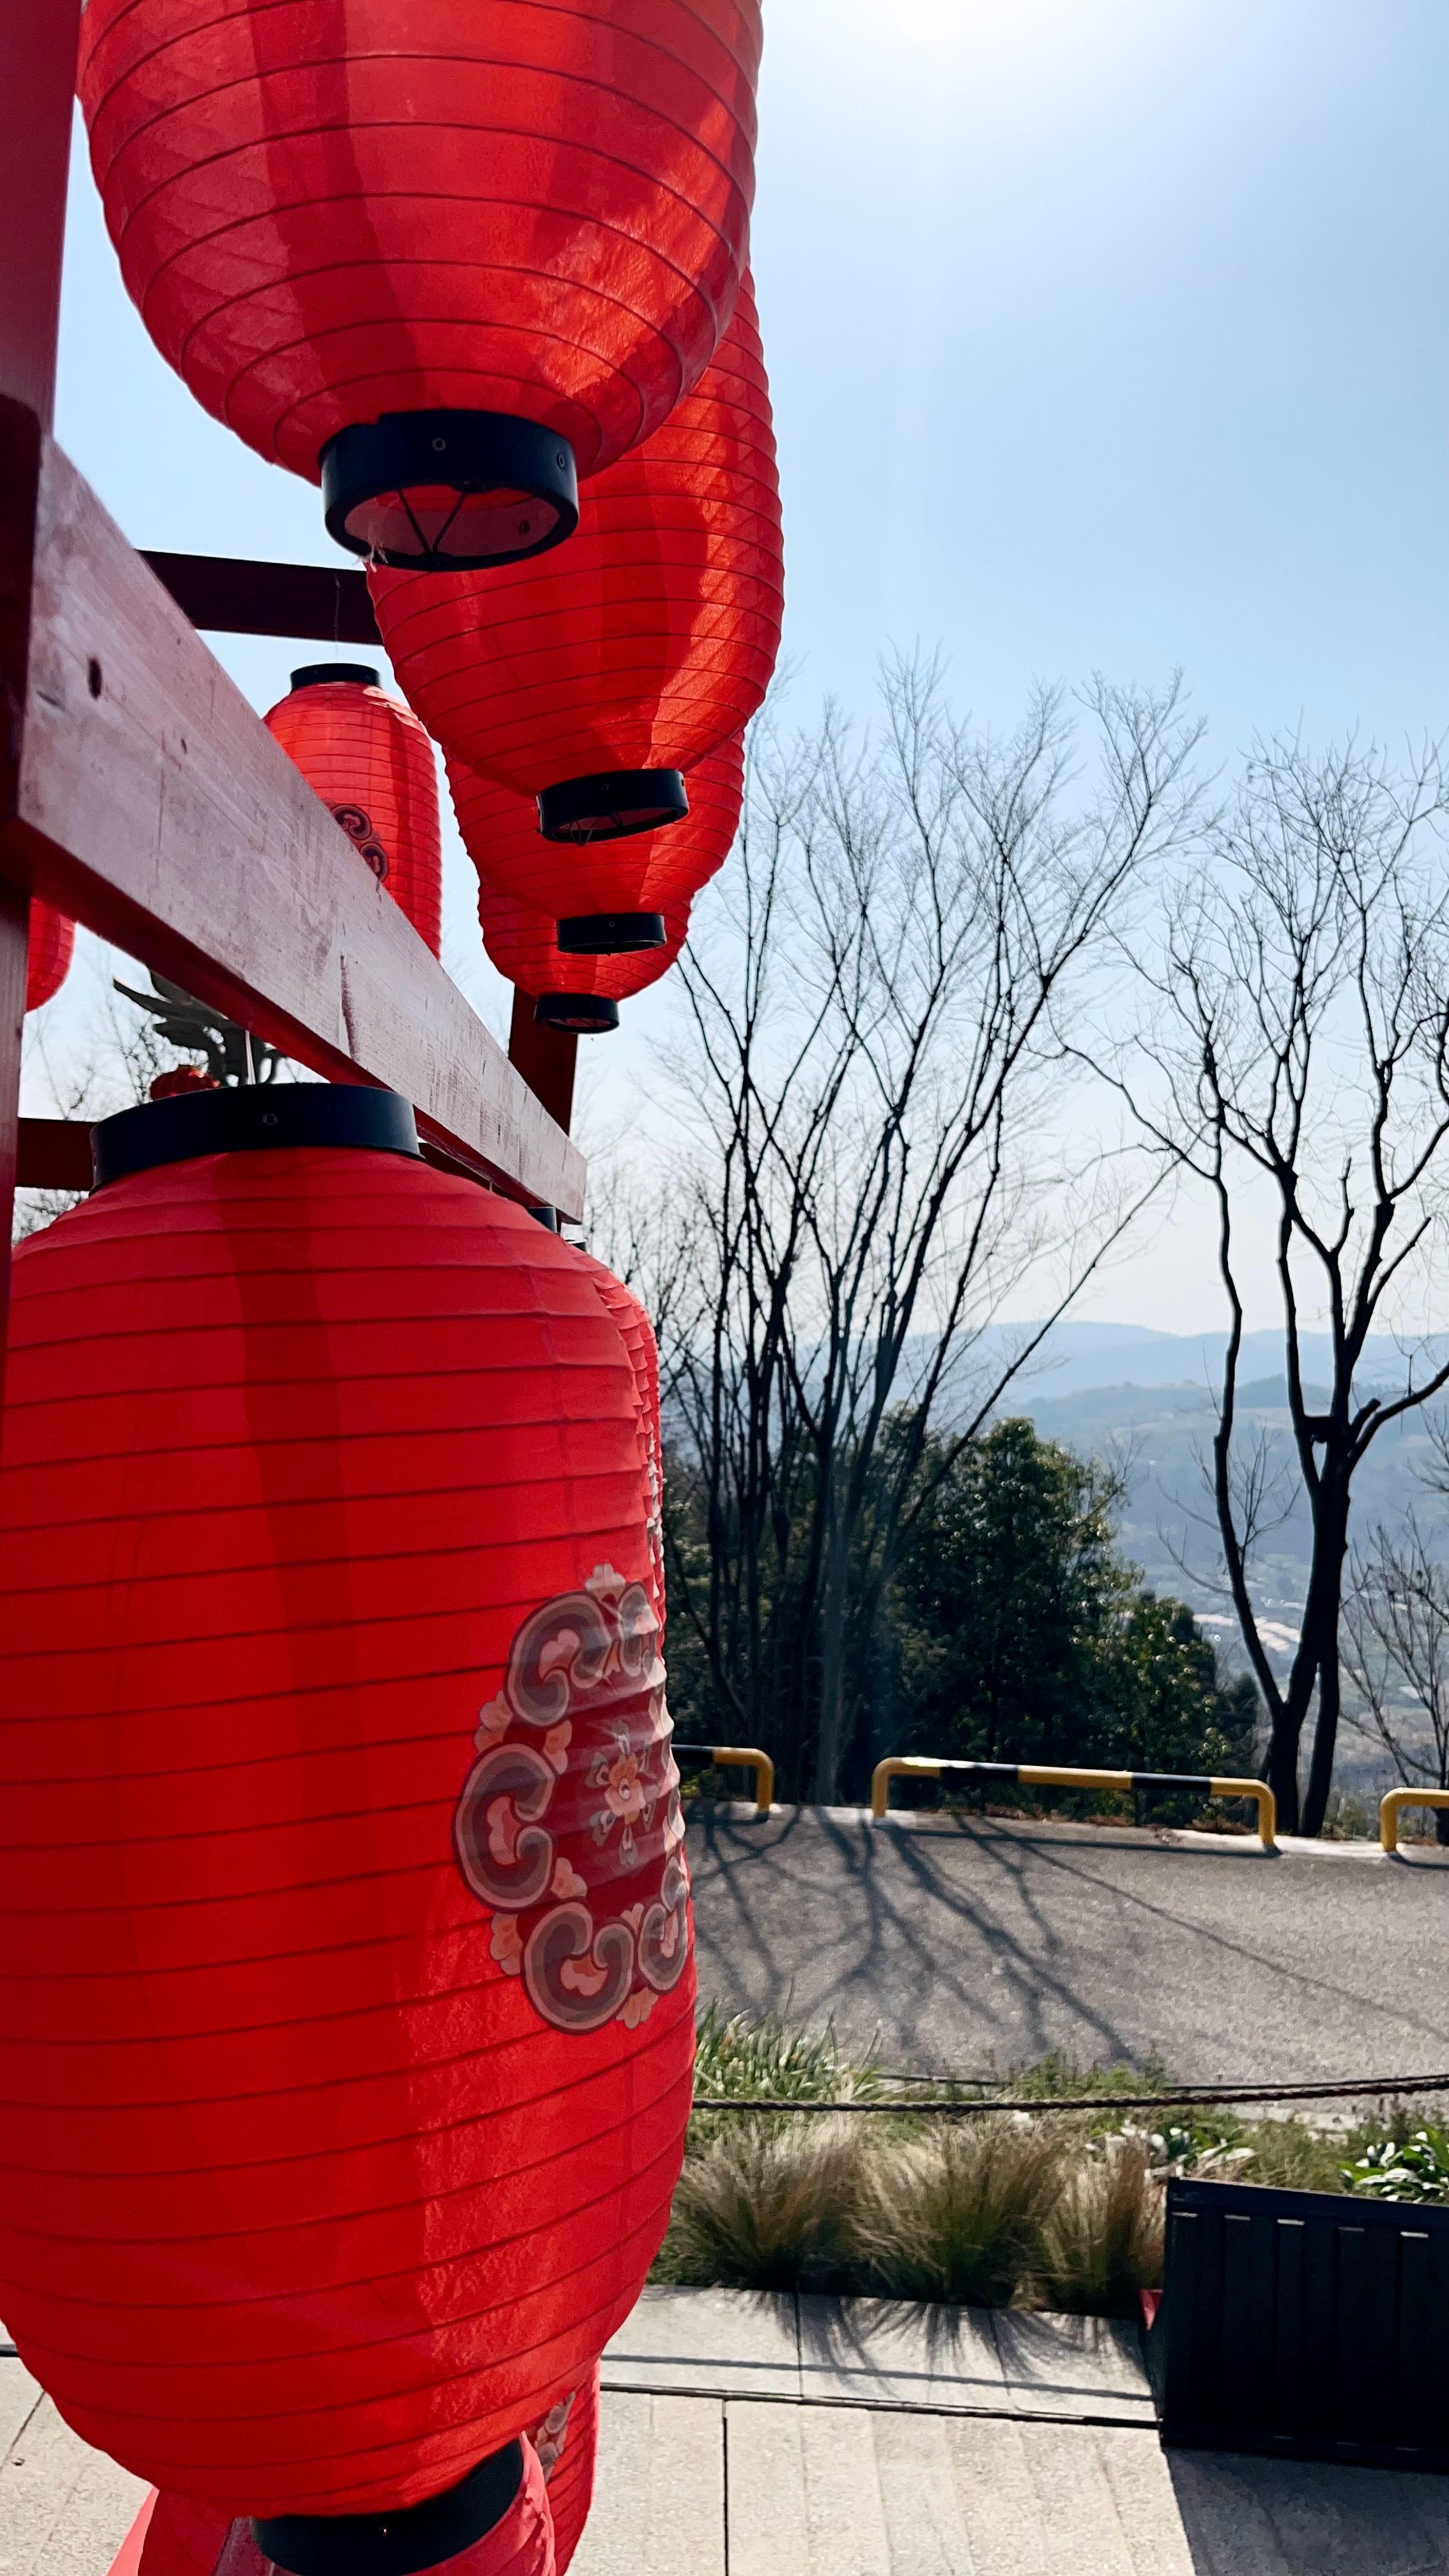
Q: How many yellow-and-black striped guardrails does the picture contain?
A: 3